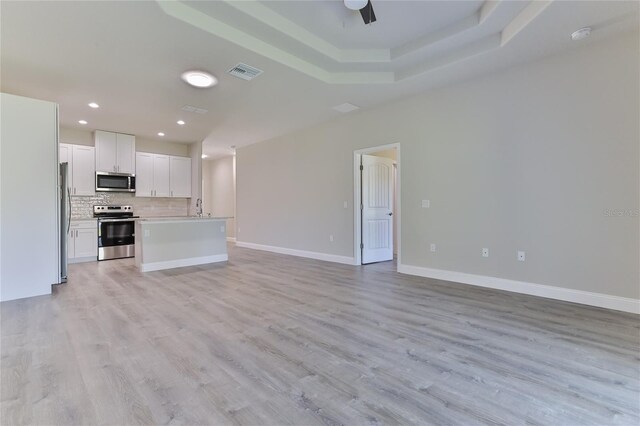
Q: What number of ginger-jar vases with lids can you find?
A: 0